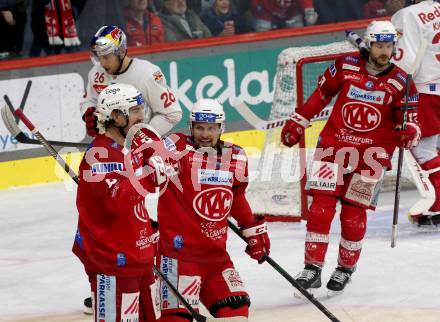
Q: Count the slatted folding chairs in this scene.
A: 0